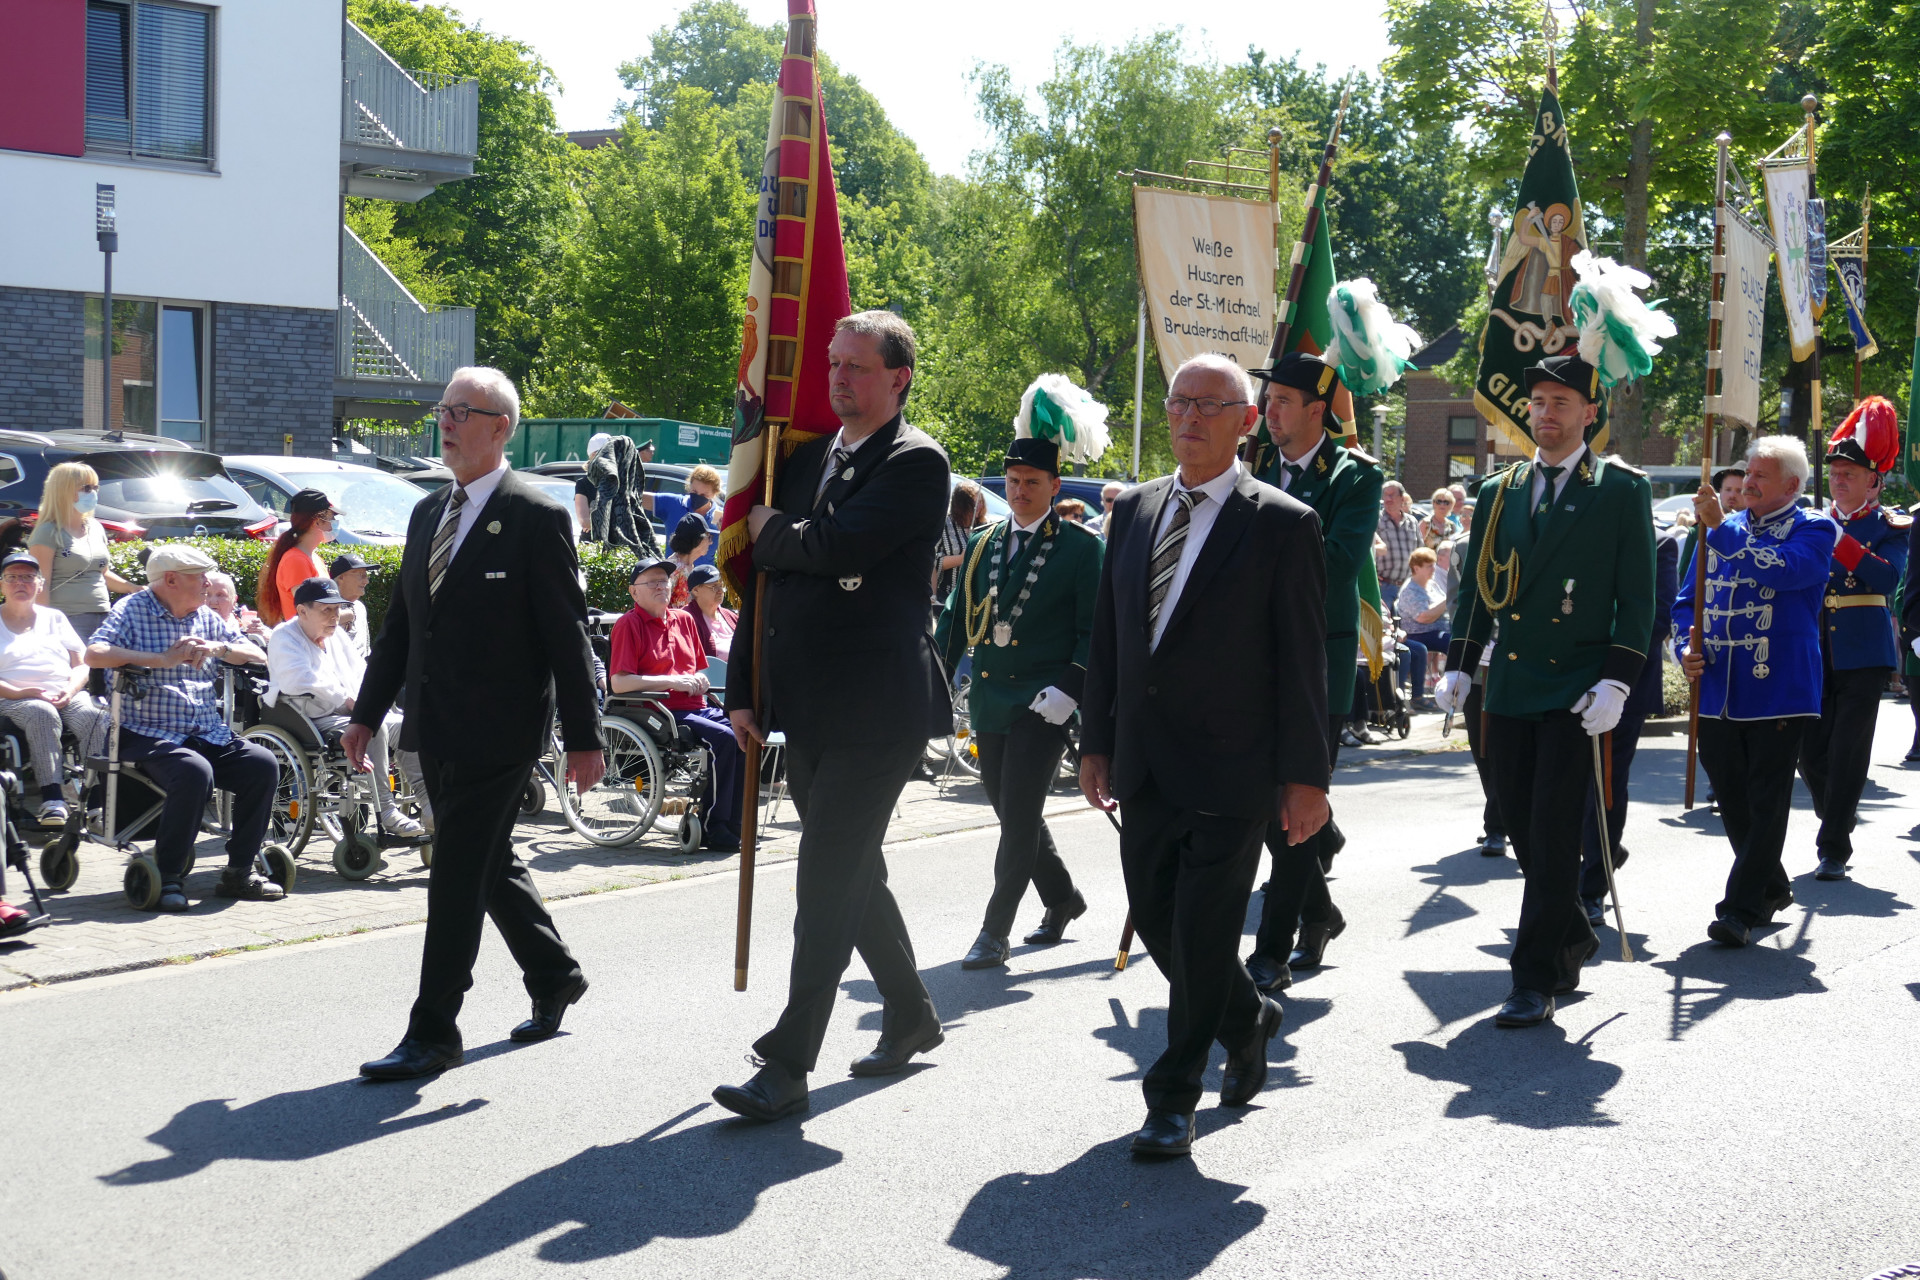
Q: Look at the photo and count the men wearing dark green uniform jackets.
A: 3